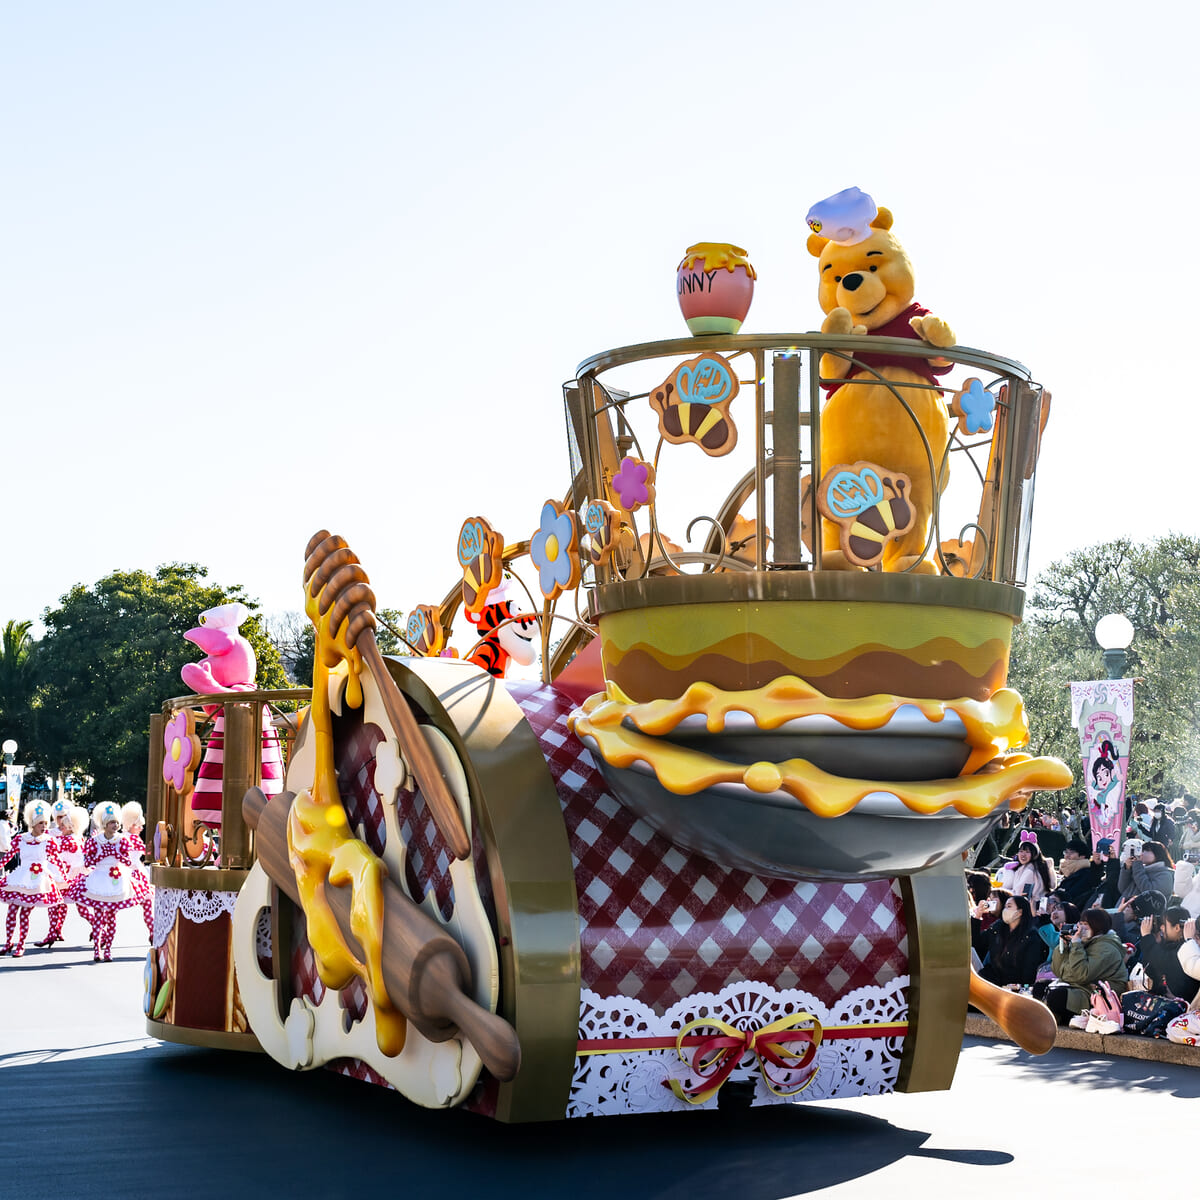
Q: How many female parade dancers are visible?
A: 5